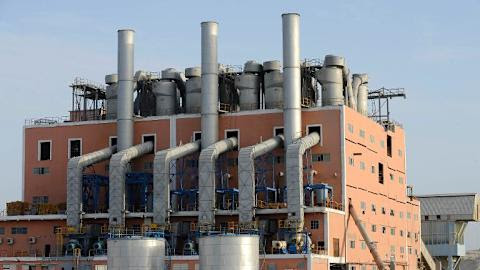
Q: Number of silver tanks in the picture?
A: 2